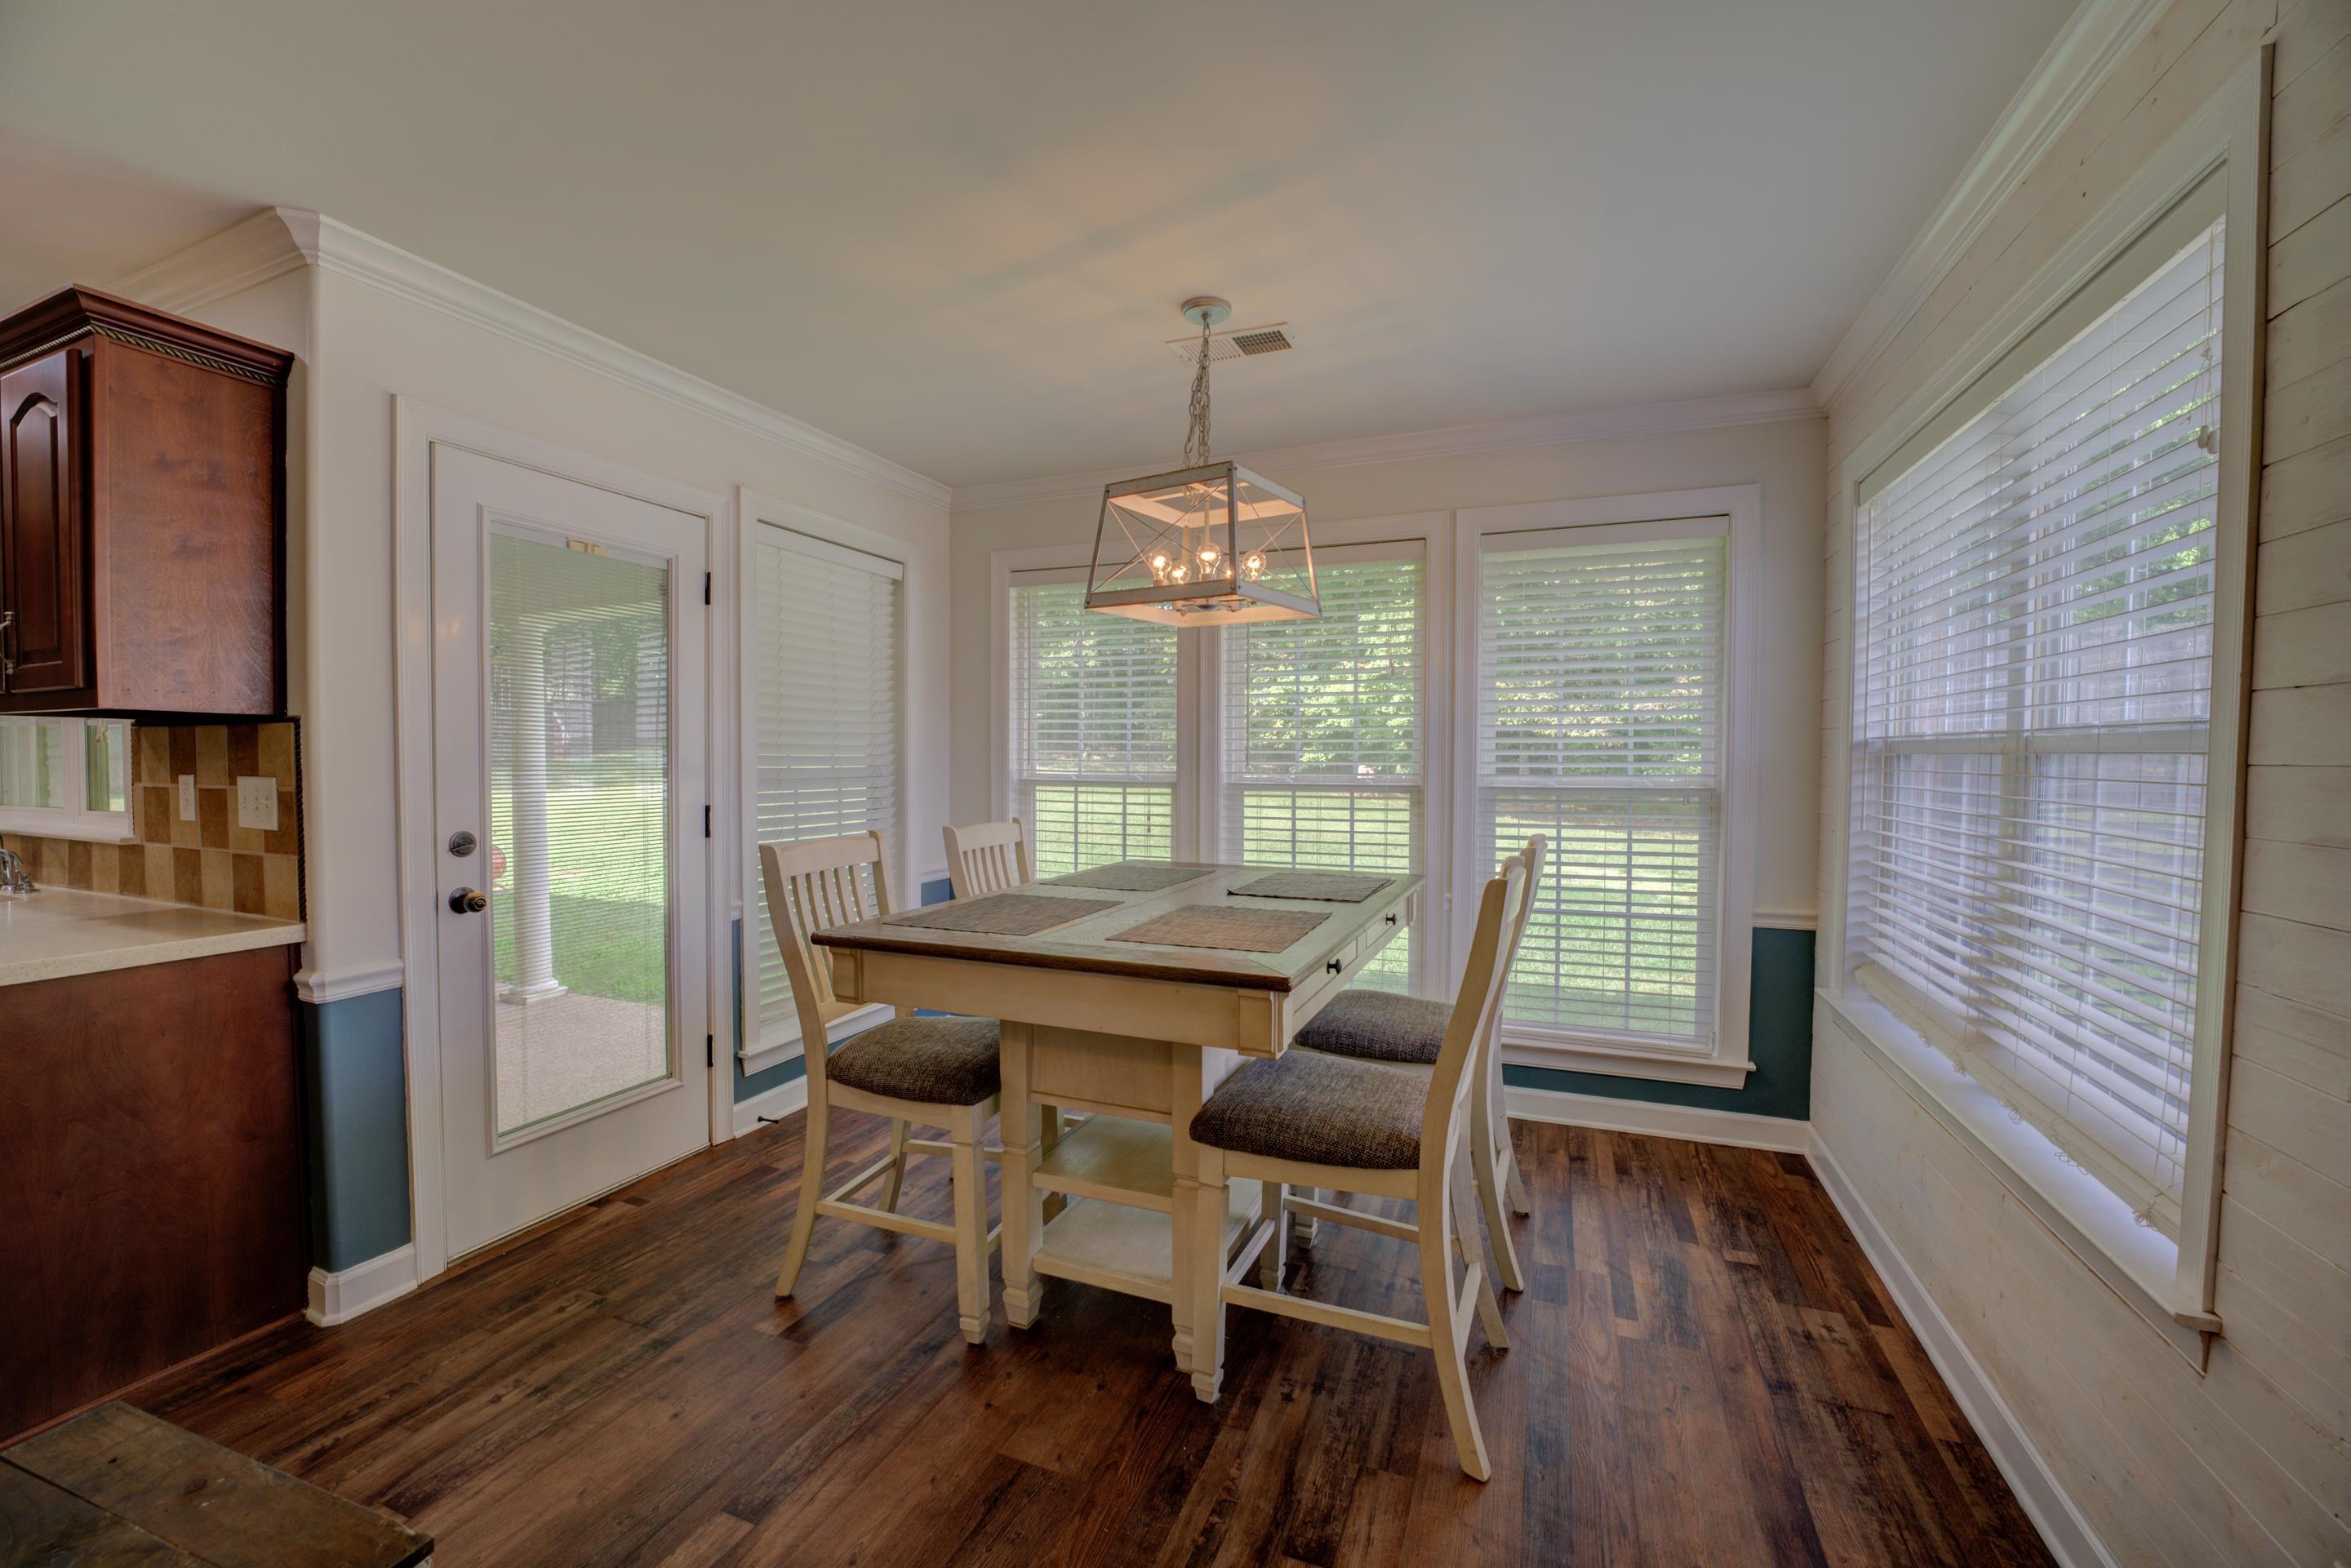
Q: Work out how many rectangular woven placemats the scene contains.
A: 4